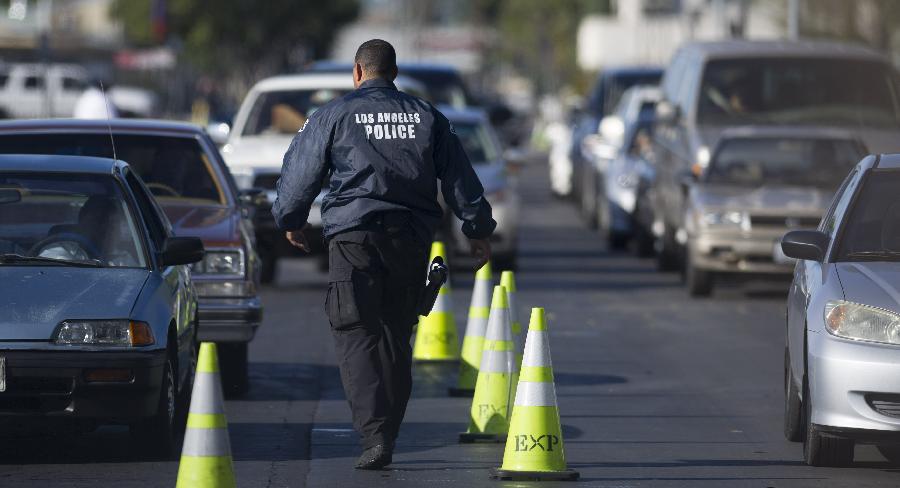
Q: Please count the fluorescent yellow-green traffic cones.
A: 6